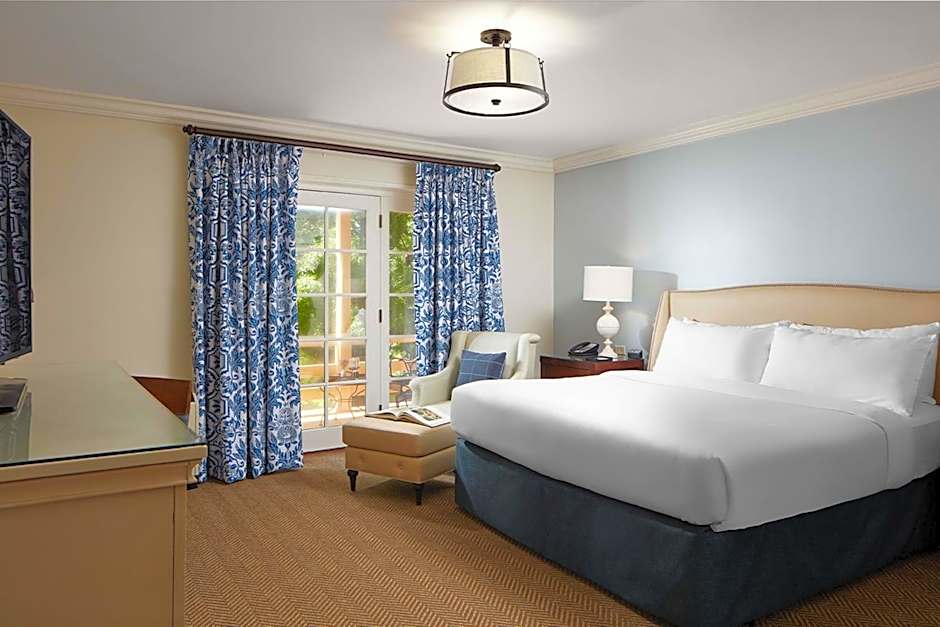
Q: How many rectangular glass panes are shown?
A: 15